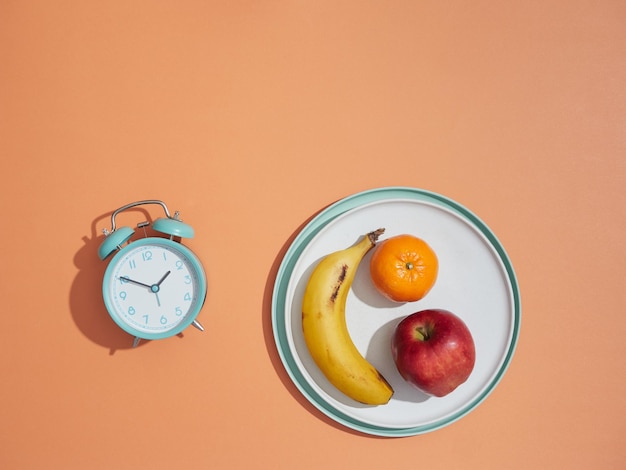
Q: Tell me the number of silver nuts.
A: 2